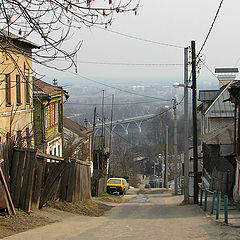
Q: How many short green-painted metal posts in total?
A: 5